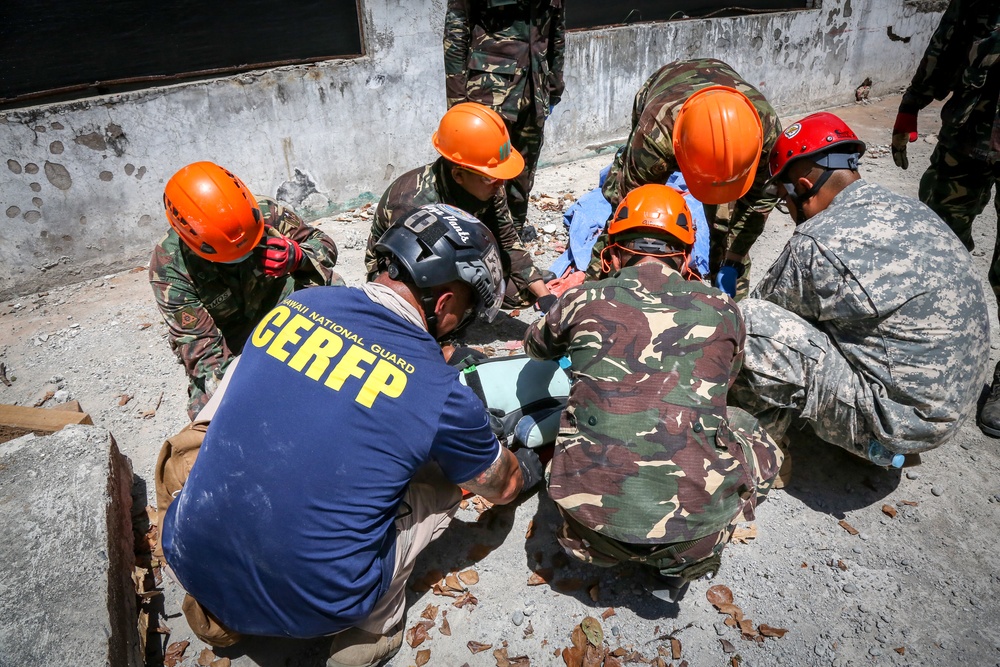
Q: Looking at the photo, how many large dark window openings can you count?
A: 2